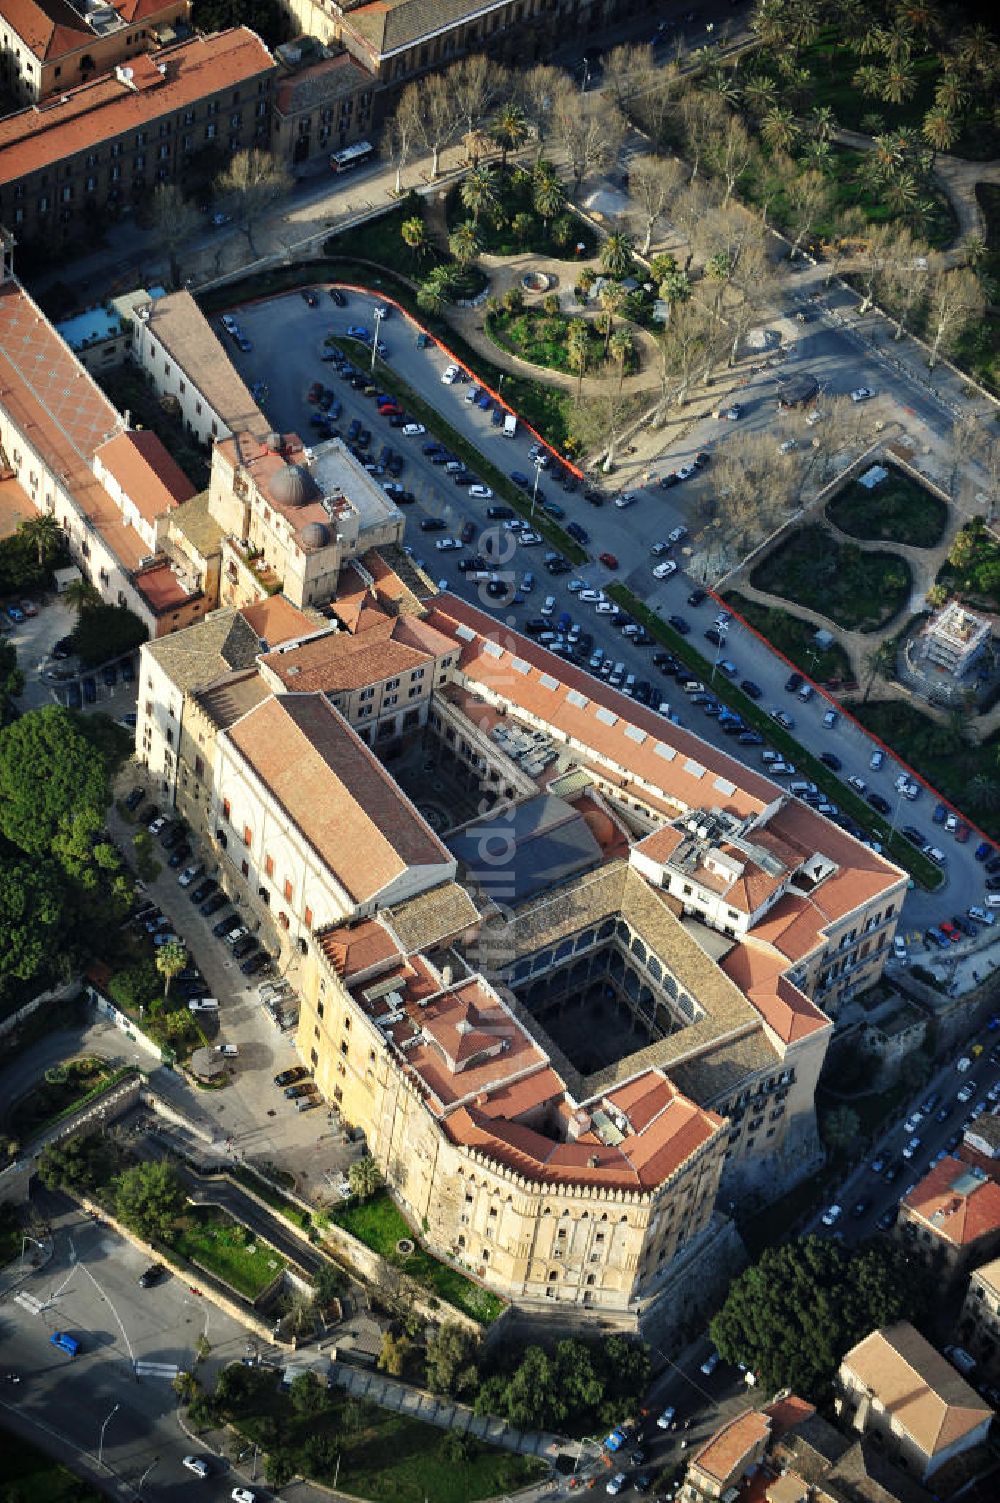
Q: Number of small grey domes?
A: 2